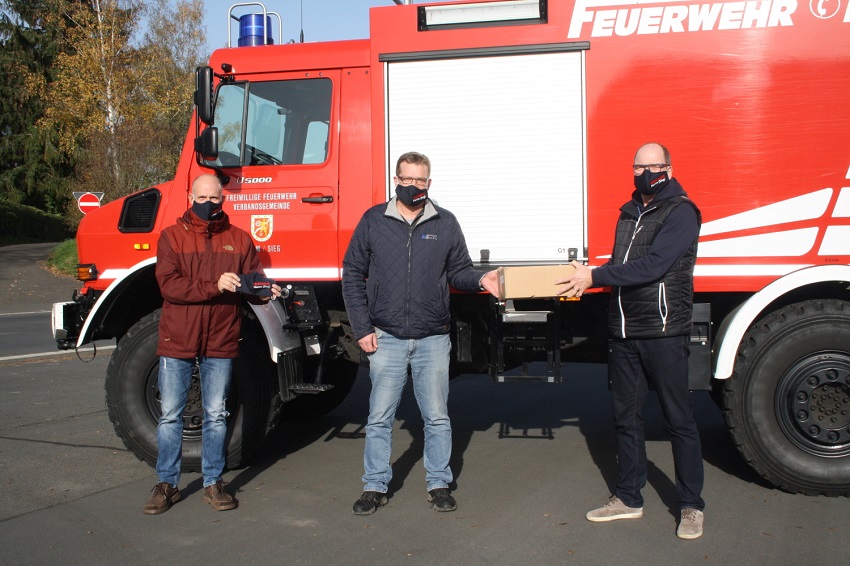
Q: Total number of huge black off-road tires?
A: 2